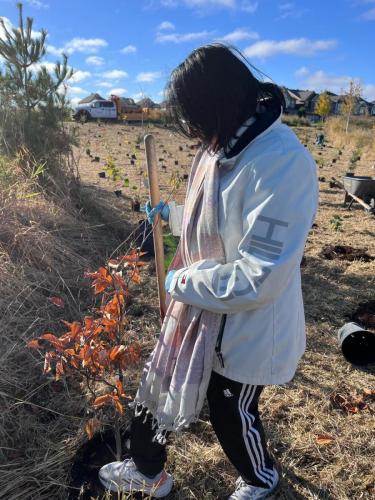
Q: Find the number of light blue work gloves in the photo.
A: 2